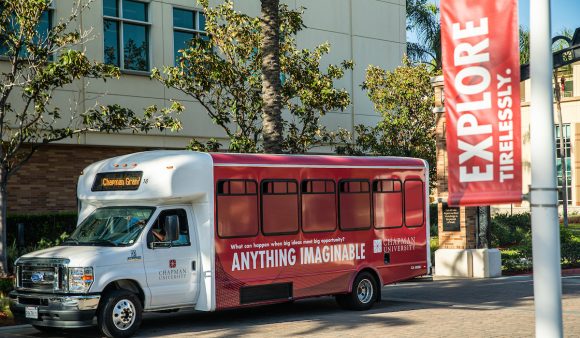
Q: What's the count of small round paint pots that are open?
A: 0